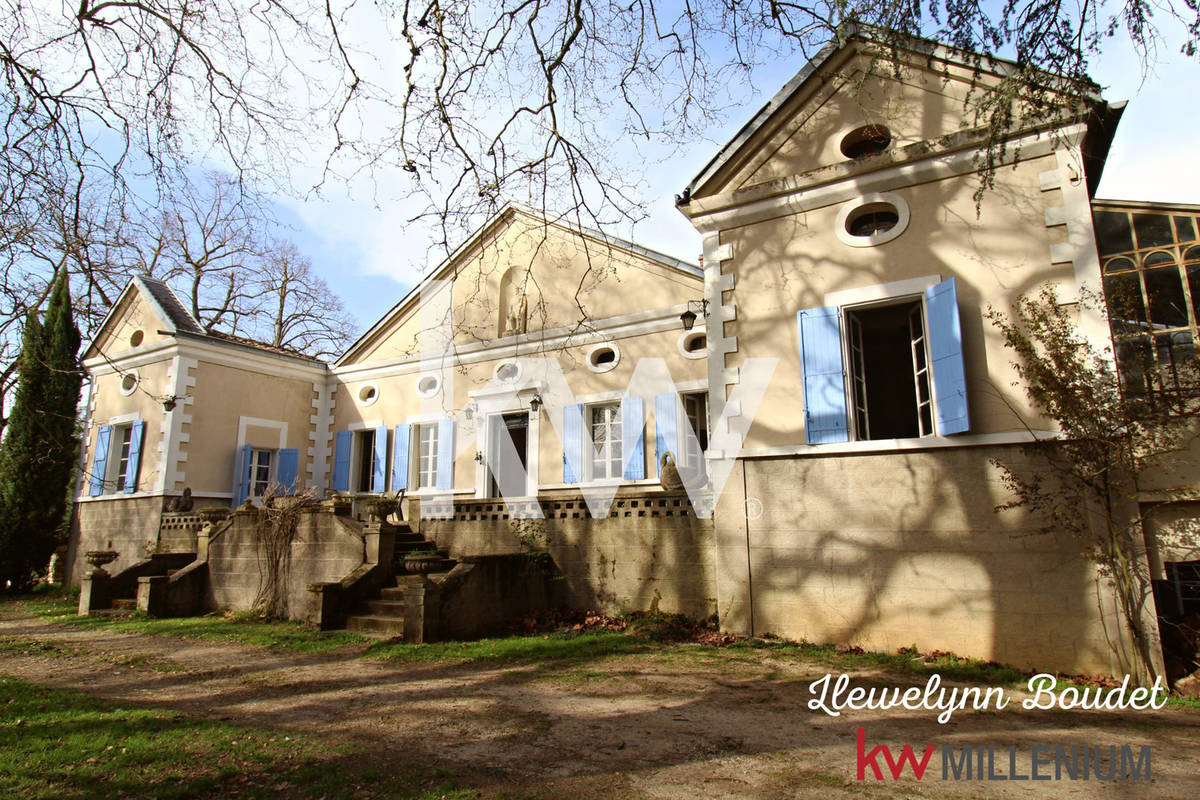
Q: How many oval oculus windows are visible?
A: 9